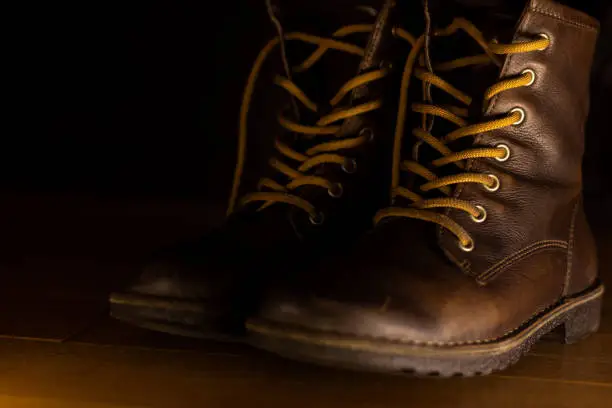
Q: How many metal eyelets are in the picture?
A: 11